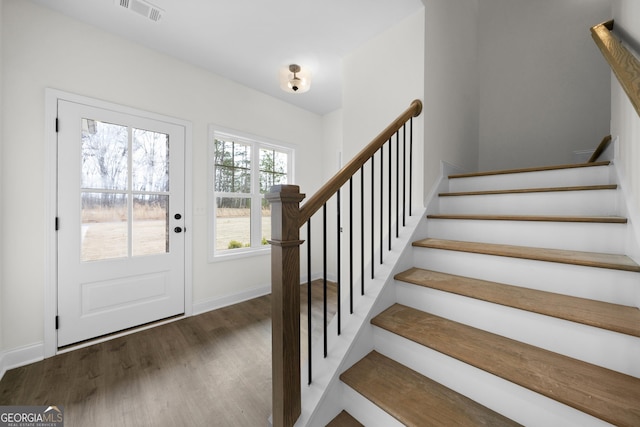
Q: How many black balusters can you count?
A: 11